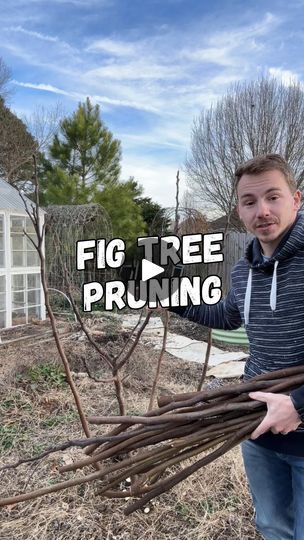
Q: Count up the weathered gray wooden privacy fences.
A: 1